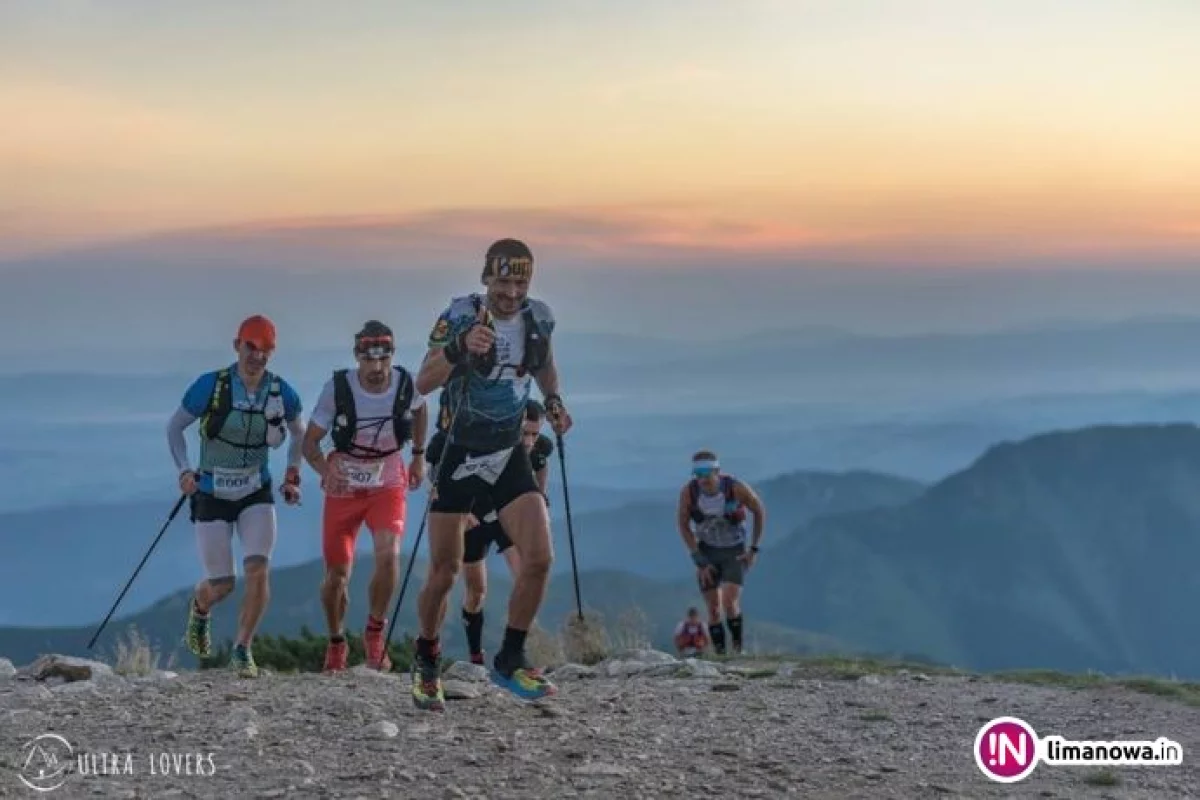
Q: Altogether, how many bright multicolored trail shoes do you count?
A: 4